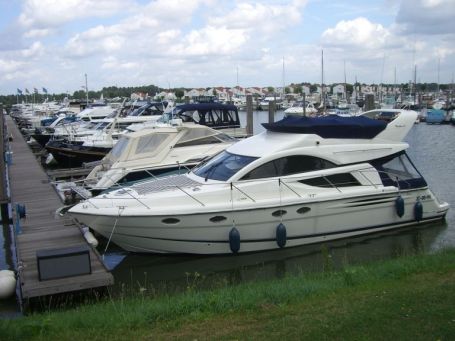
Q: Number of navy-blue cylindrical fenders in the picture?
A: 4